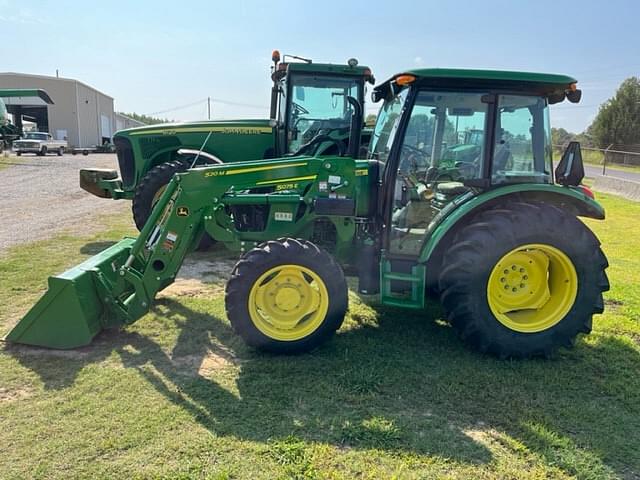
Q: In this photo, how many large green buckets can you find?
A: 1